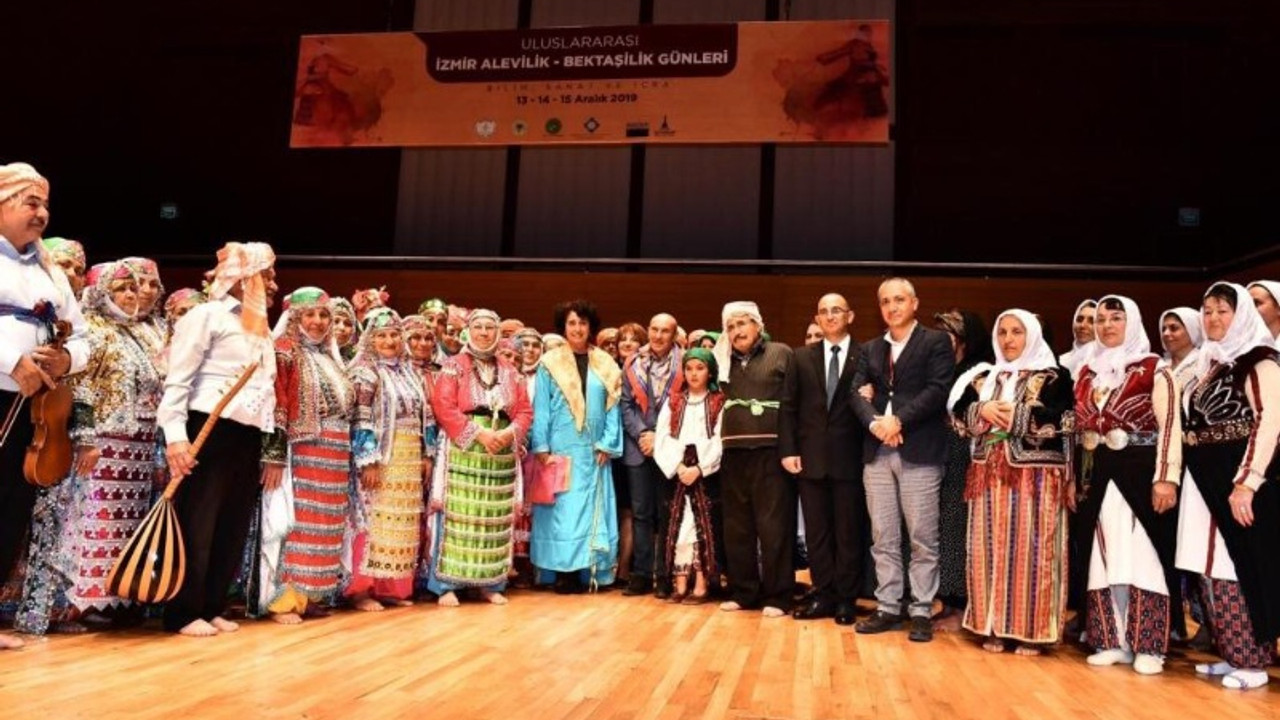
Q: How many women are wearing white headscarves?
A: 6